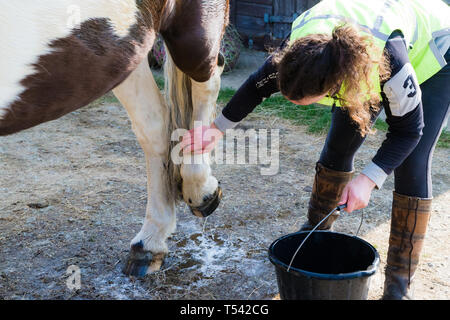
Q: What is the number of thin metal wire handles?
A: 1